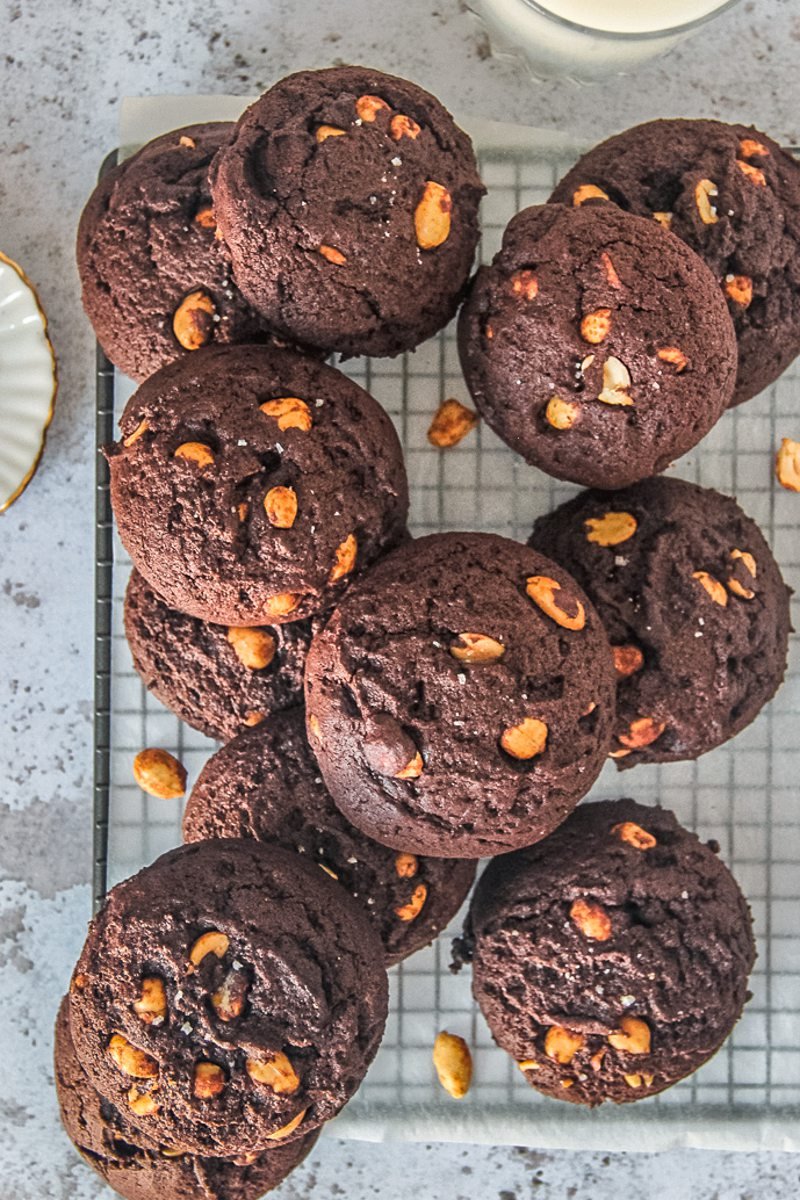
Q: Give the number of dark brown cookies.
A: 12